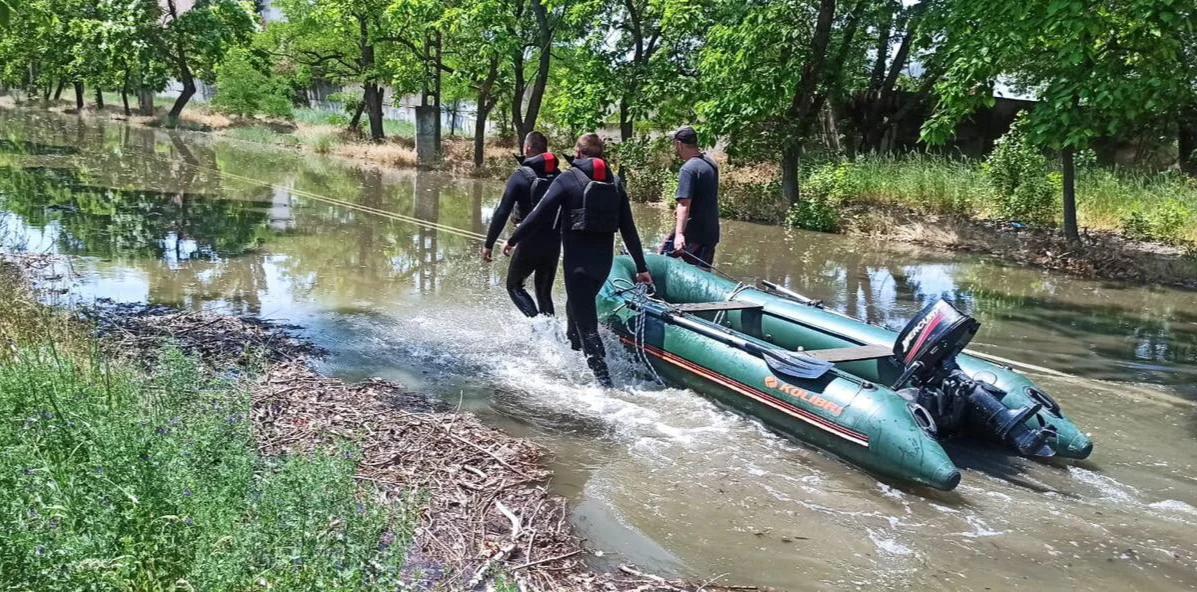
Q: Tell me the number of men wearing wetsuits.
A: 2